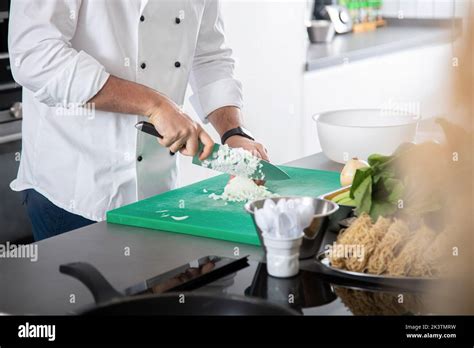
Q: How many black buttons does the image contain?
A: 6